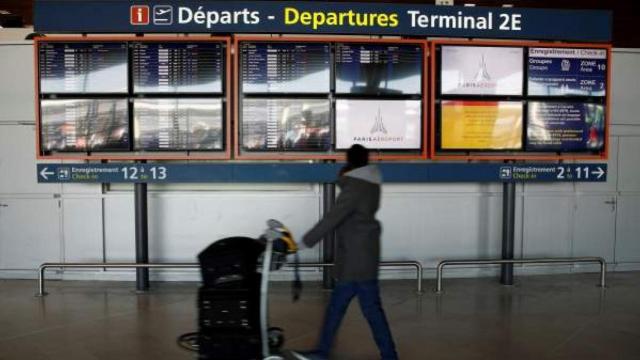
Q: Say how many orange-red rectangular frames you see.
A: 3